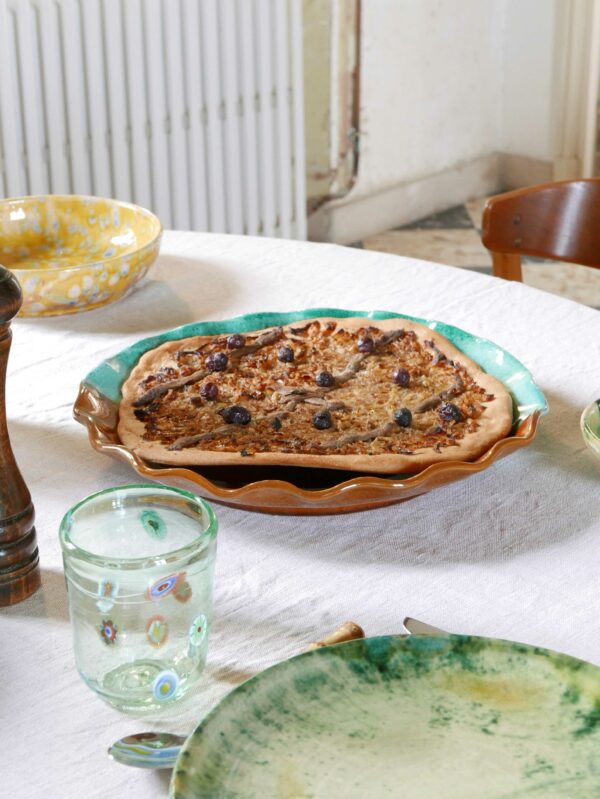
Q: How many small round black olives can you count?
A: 11